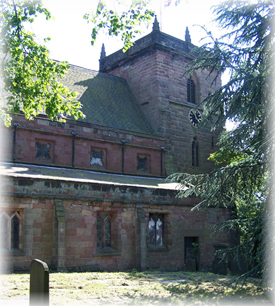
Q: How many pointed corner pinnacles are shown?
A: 3